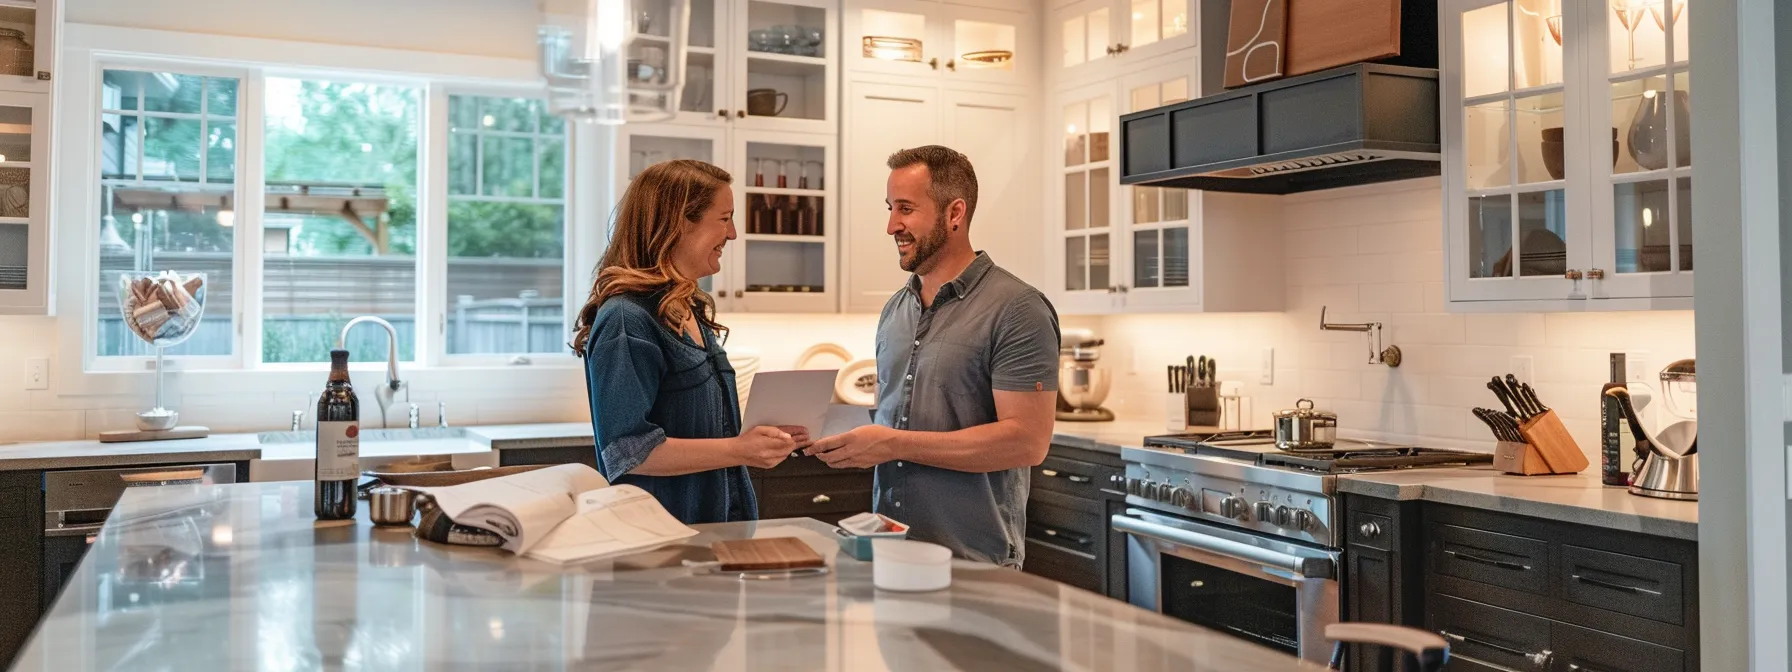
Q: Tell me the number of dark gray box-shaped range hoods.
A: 1